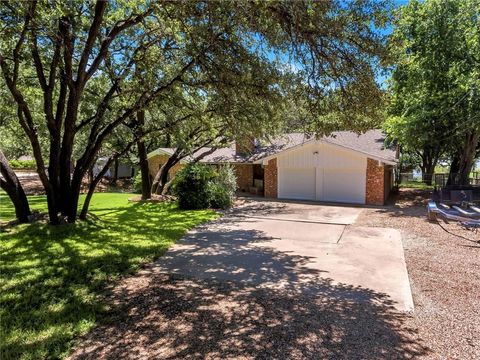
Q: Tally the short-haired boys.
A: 0